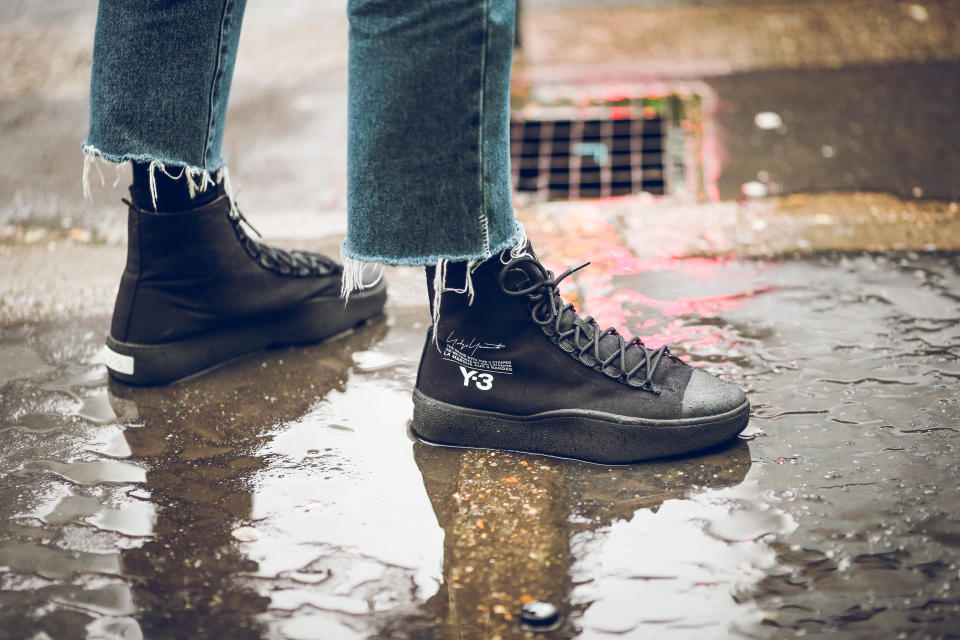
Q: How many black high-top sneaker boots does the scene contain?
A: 2